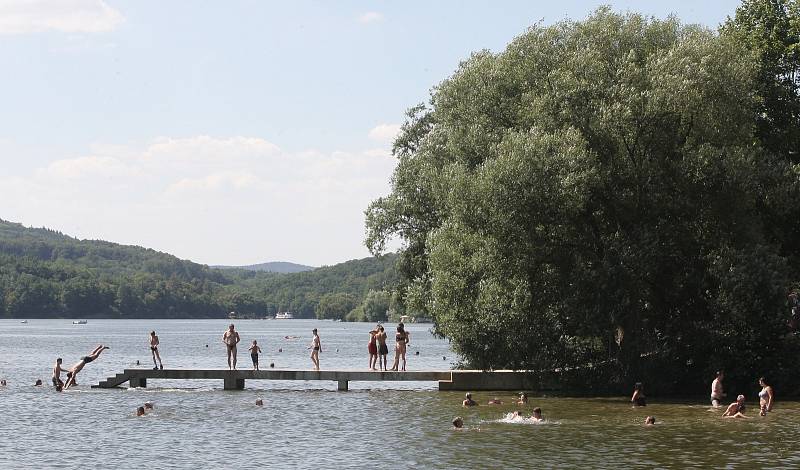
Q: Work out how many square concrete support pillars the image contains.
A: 3